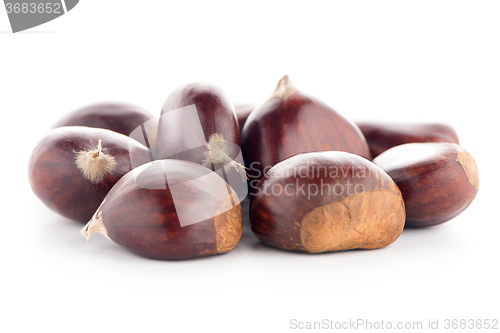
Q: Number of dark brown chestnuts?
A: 9